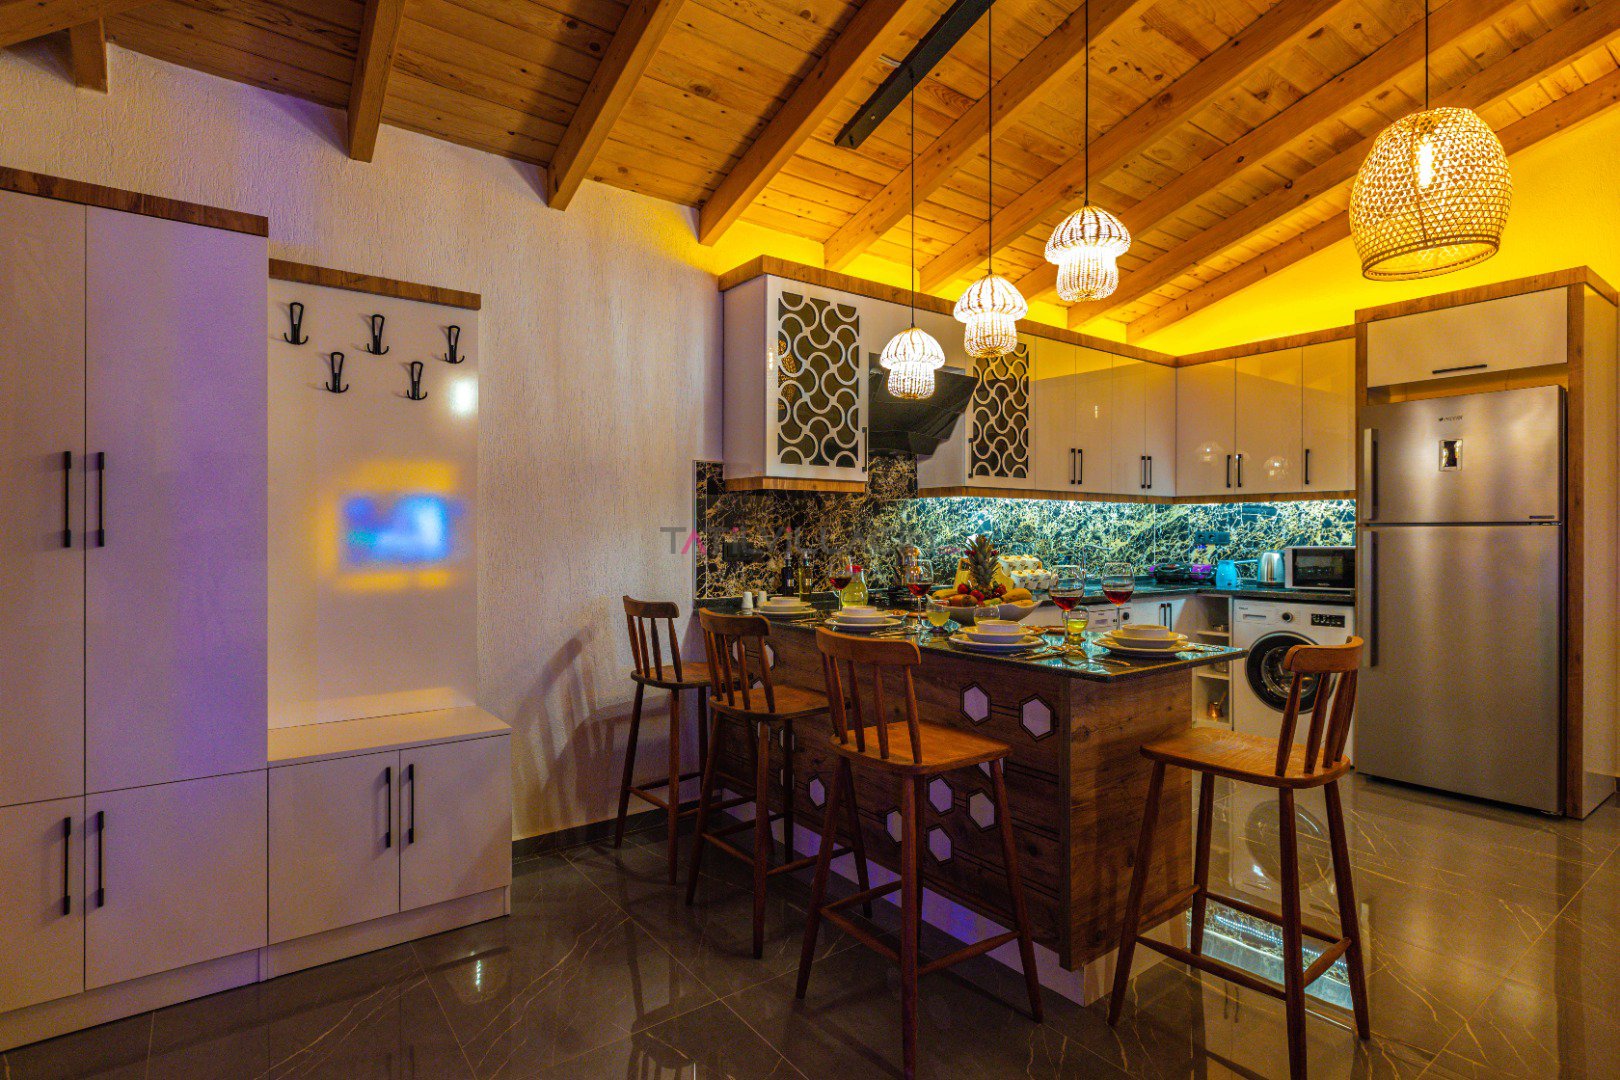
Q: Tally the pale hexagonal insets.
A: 14